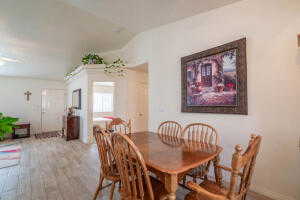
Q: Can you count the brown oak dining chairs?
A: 6